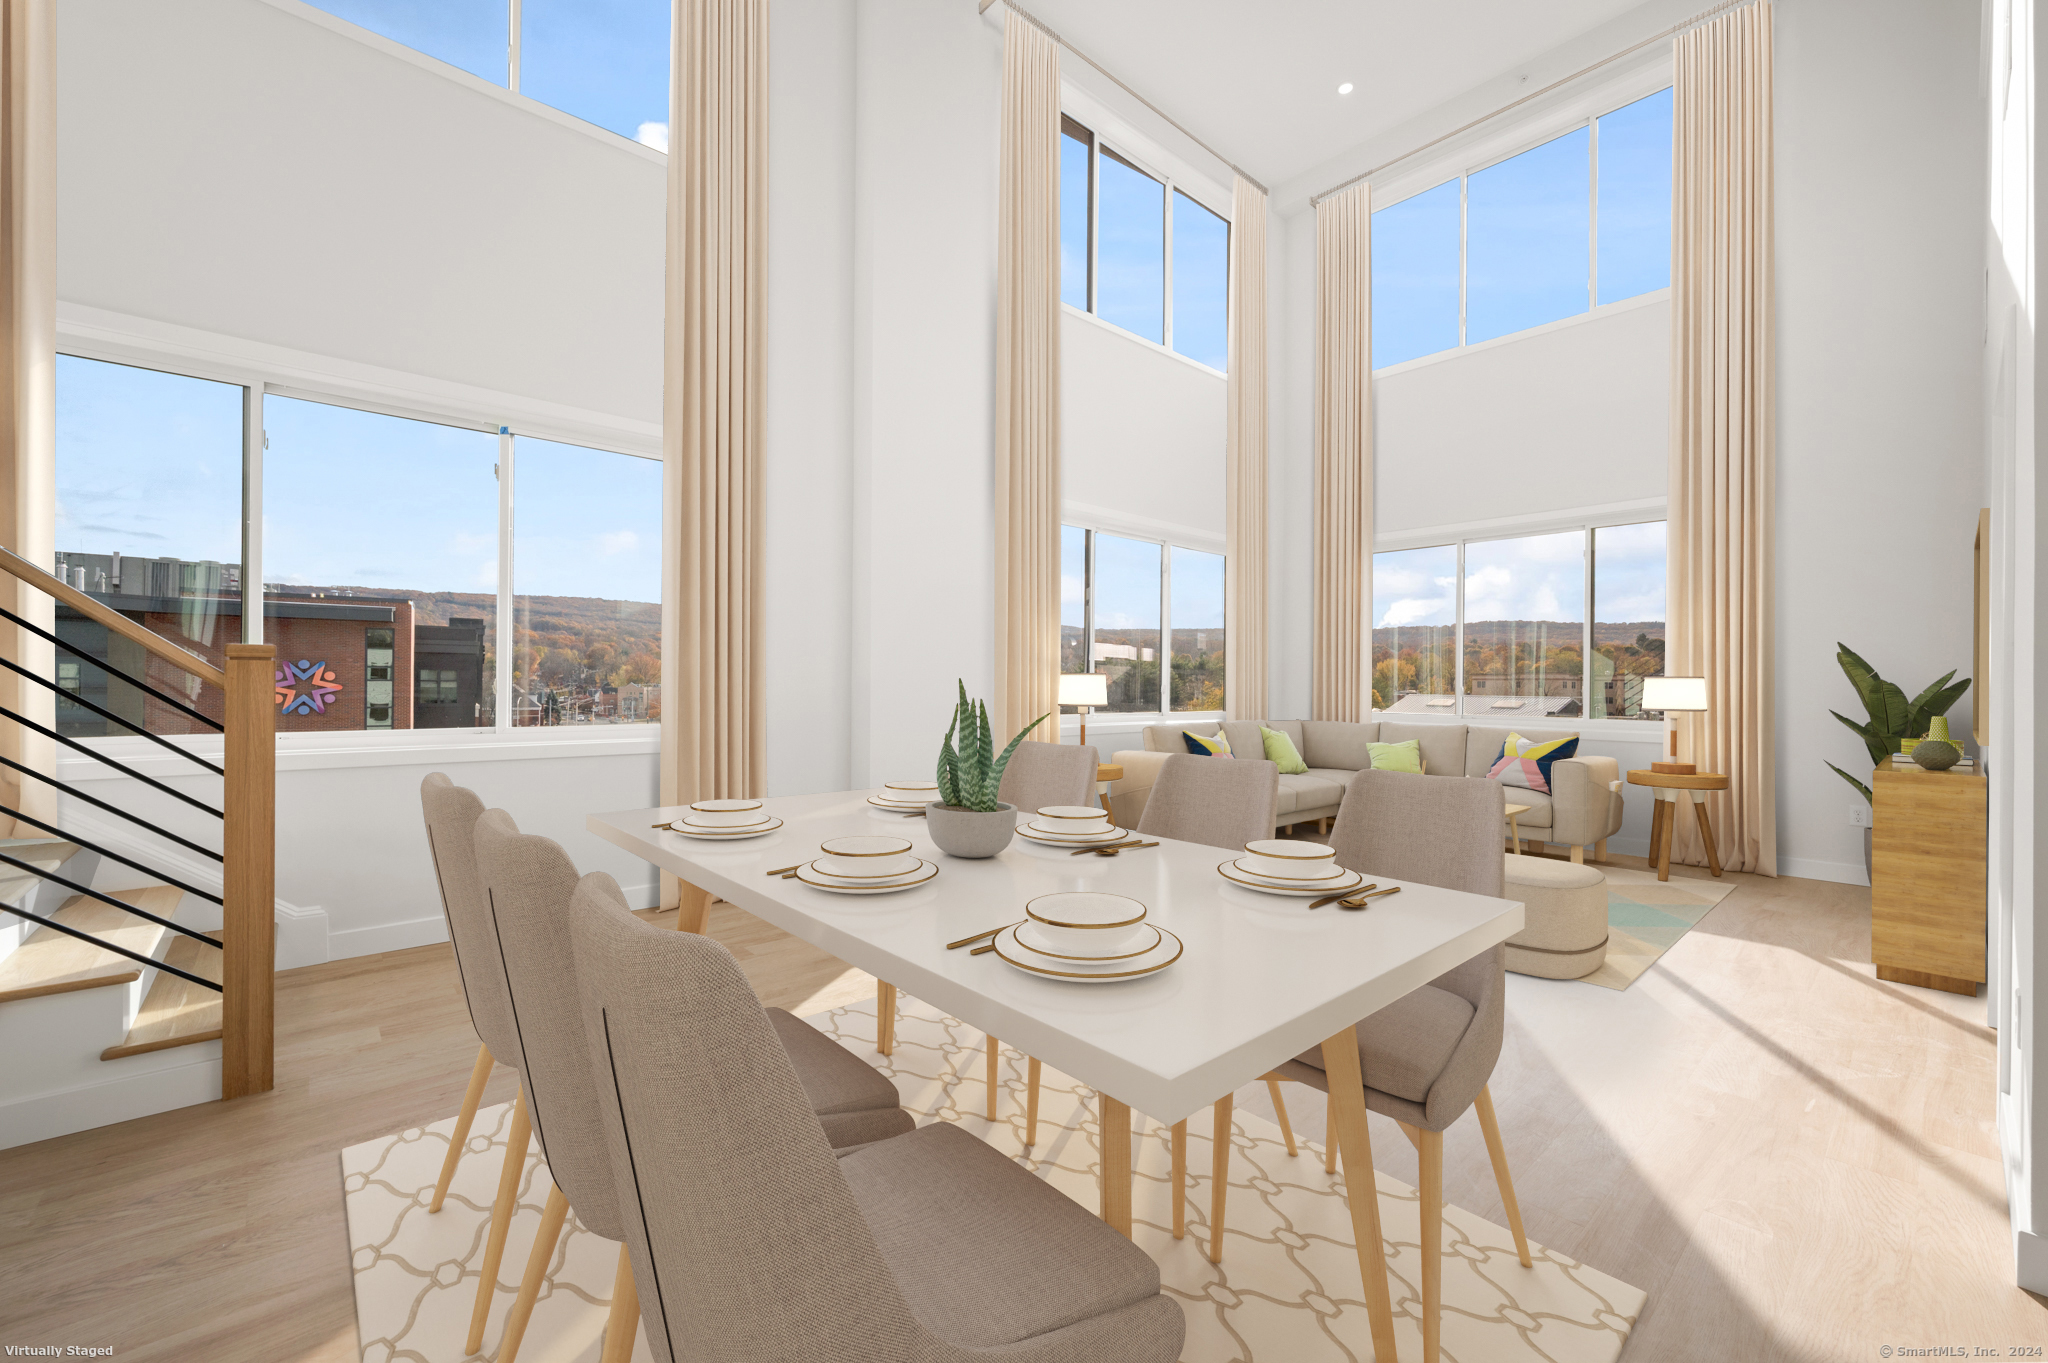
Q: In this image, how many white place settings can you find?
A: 6